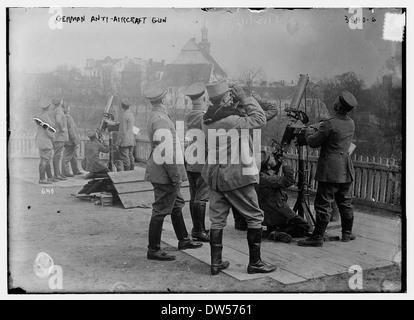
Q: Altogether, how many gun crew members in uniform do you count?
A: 11